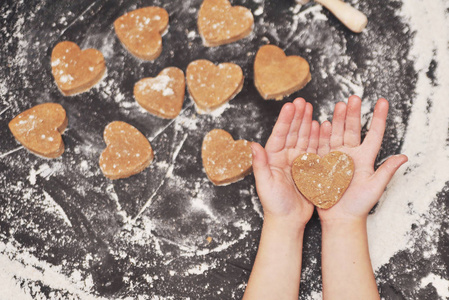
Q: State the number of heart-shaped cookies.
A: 10